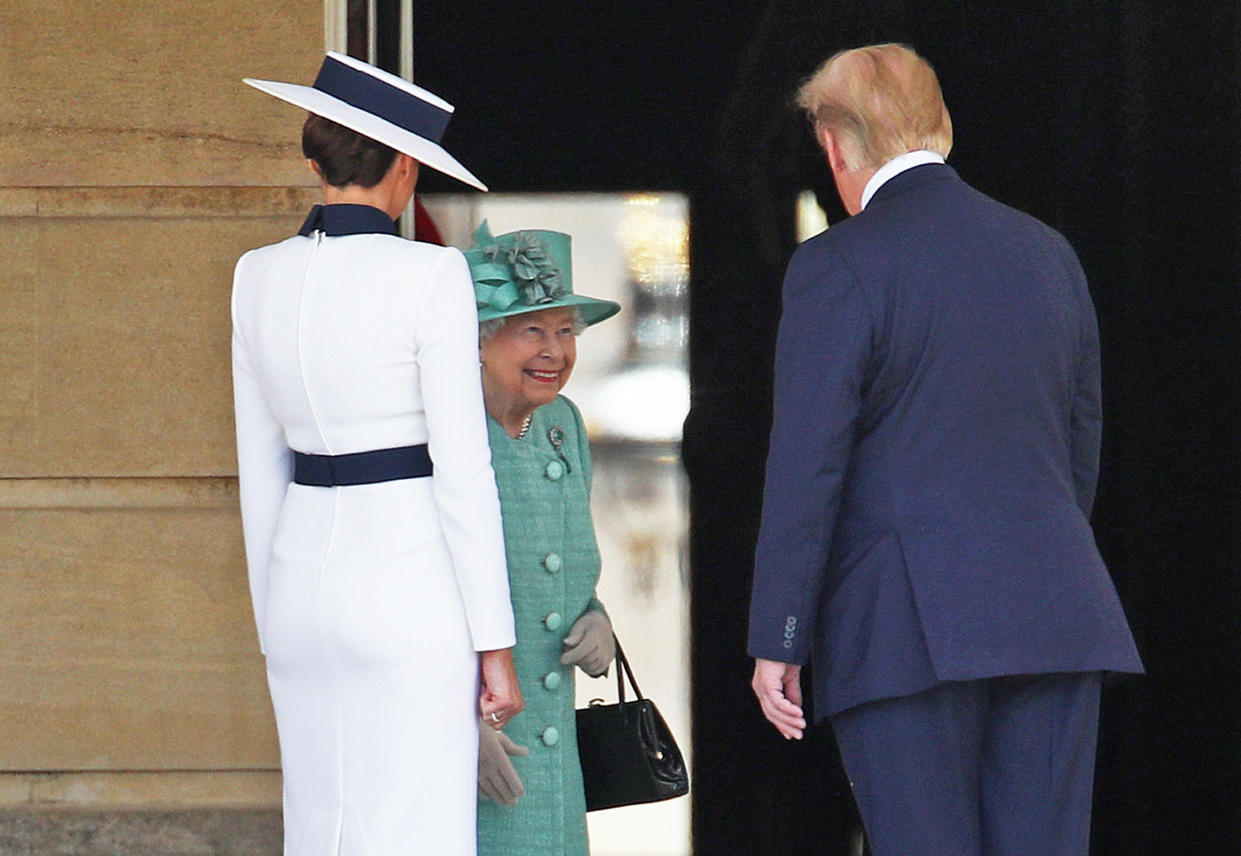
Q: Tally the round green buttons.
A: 5